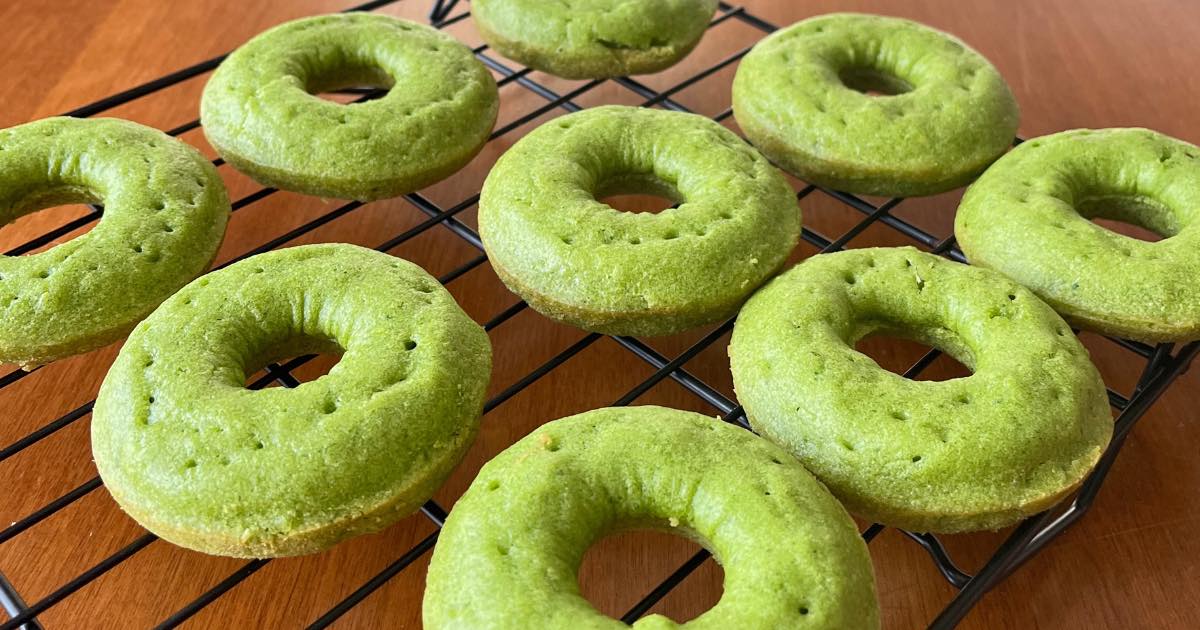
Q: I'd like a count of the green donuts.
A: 9